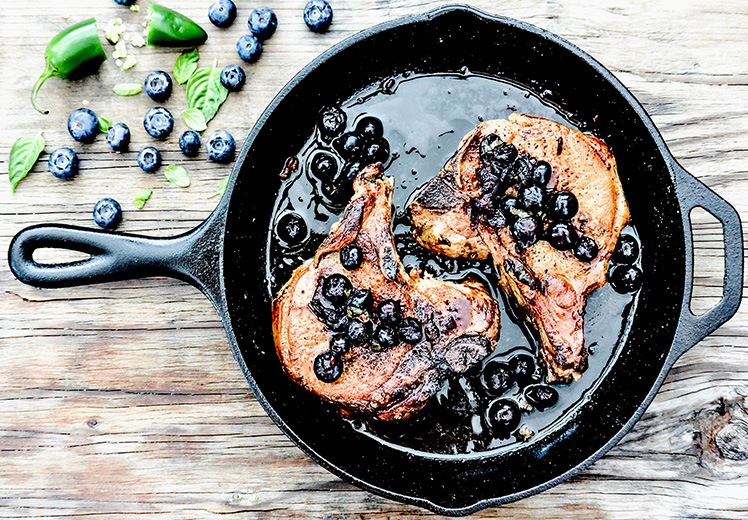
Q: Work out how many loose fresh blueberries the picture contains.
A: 15